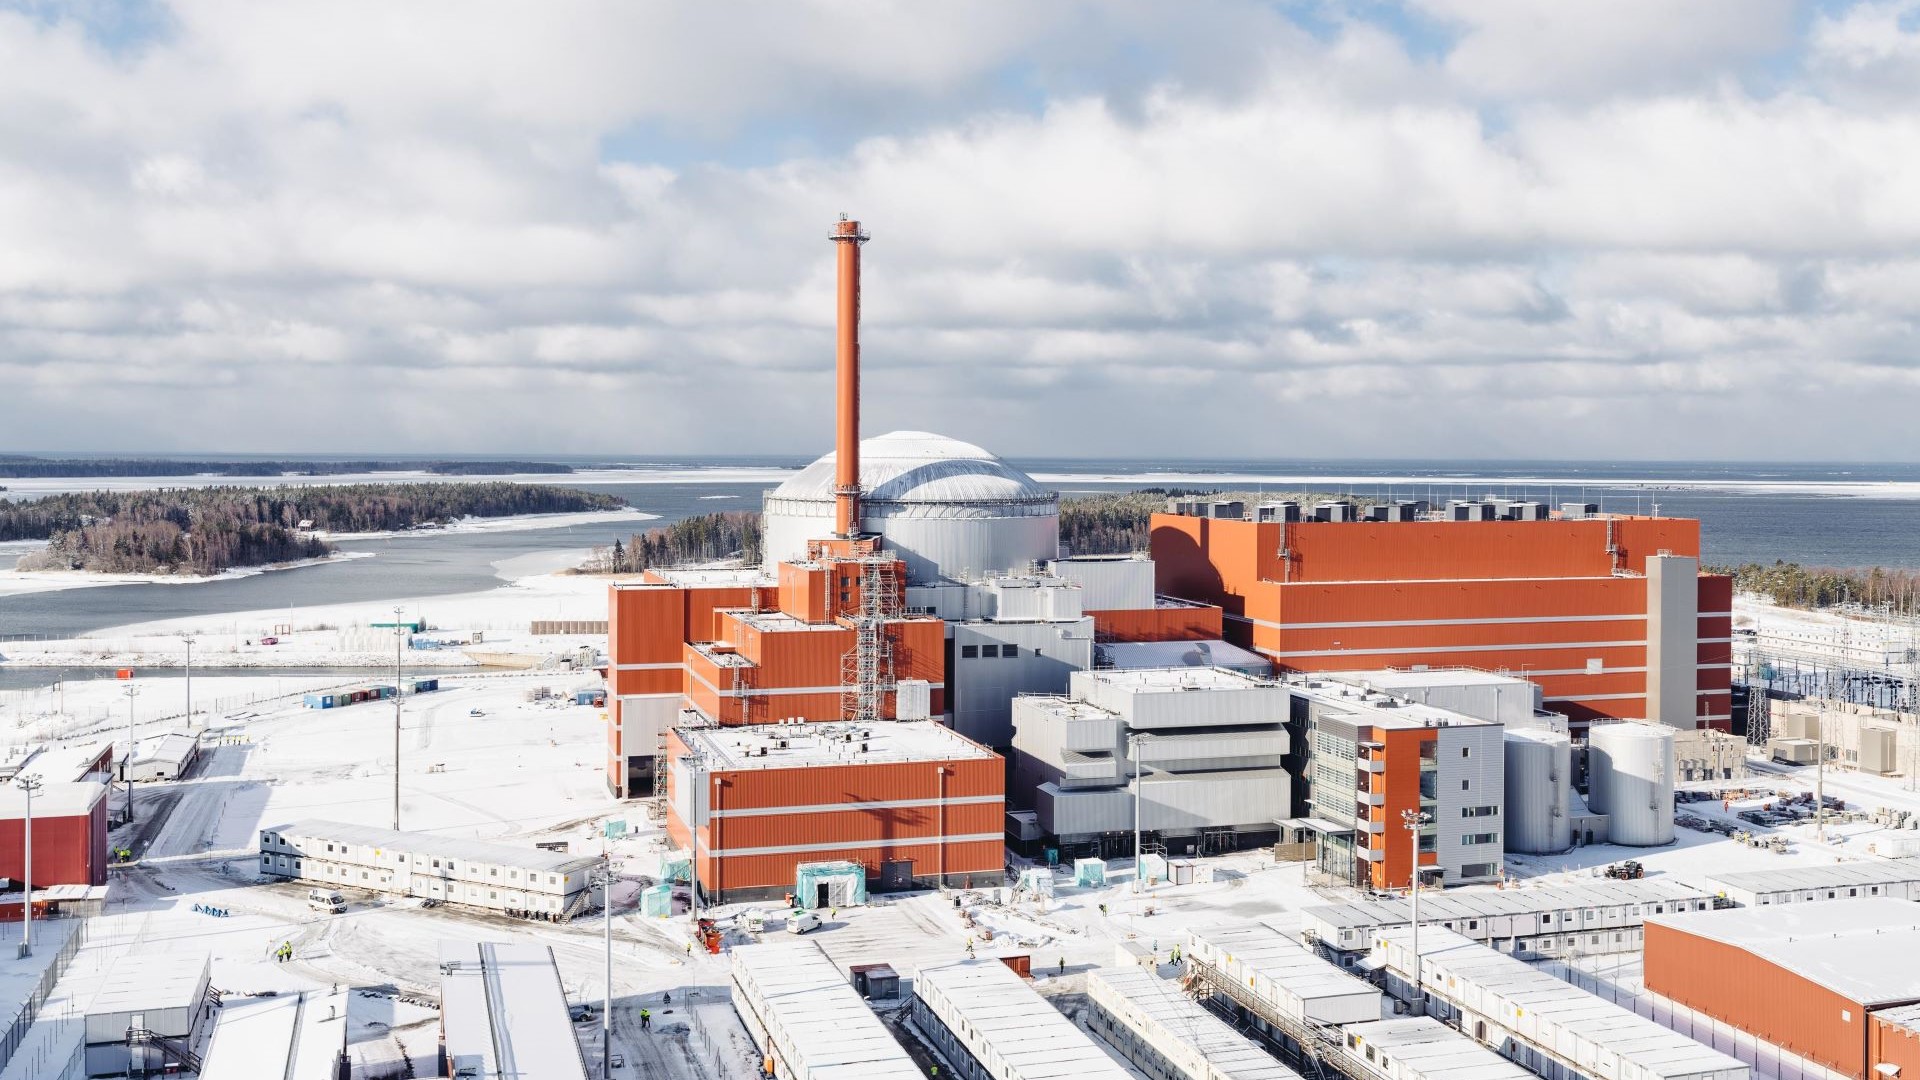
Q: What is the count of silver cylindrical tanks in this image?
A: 2